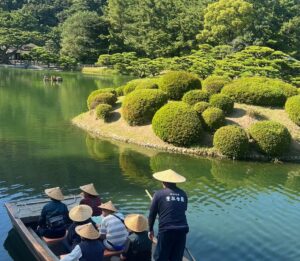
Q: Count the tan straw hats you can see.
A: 7